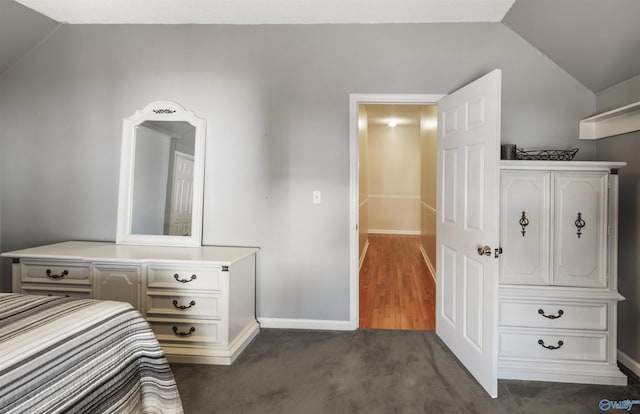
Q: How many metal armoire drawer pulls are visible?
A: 2